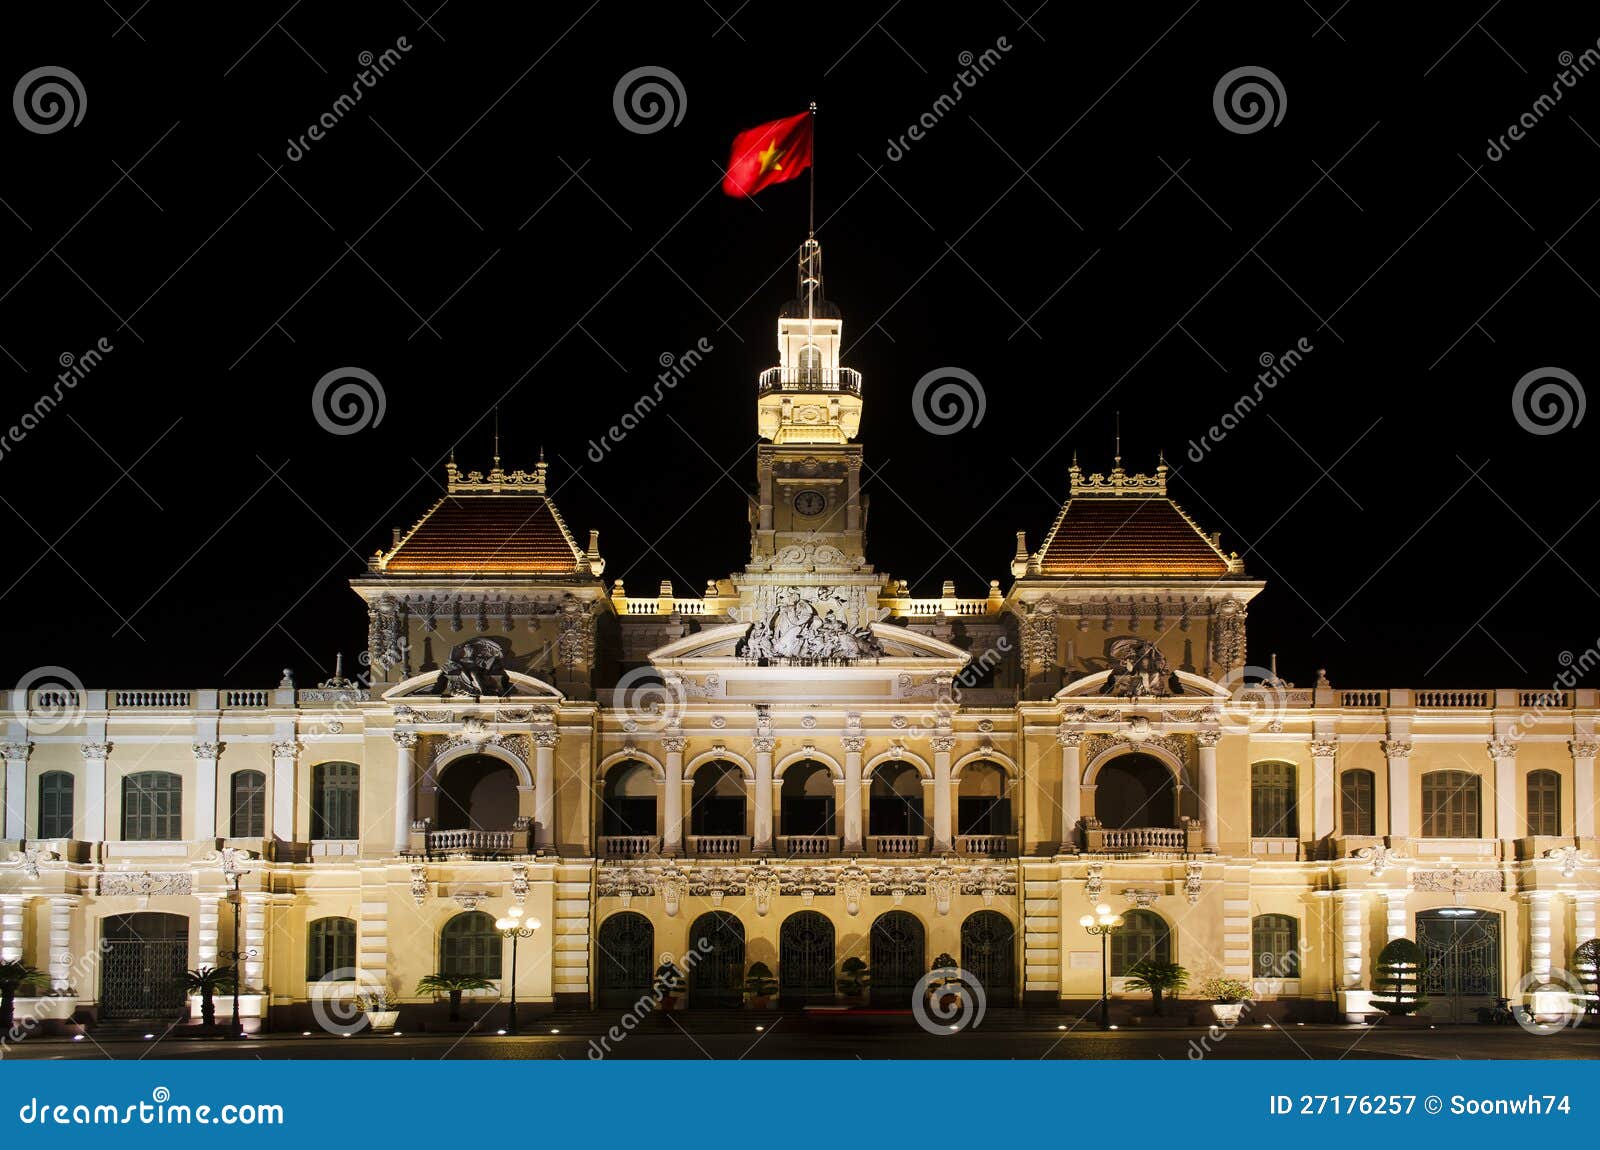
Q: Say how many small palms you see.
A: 4